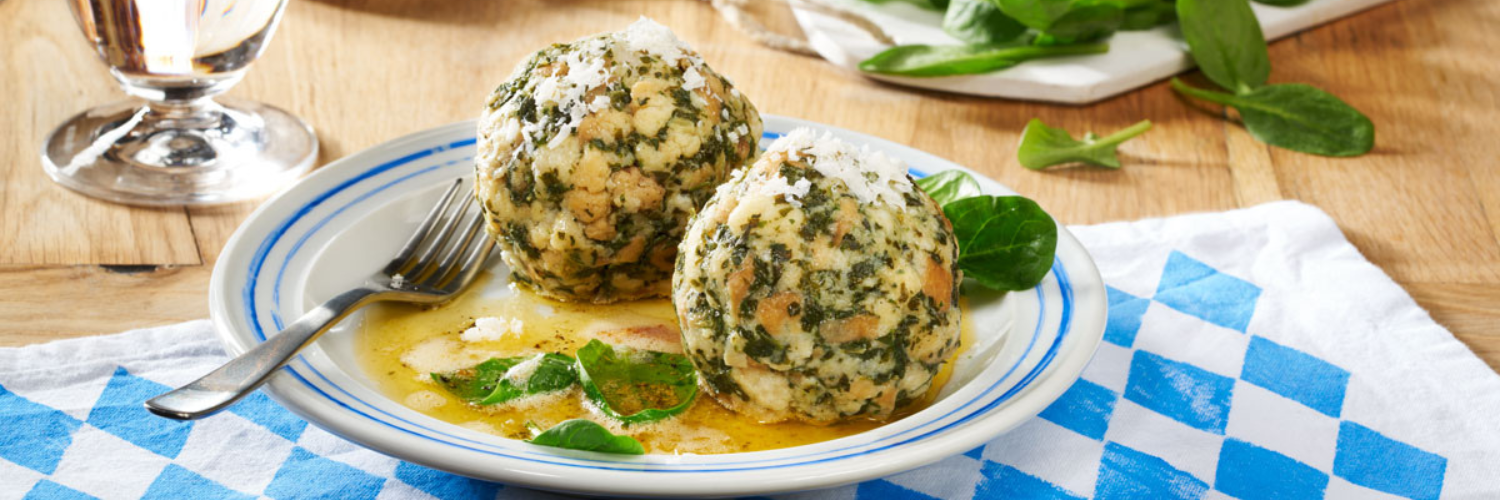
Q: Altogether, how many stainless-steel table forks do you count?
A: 1